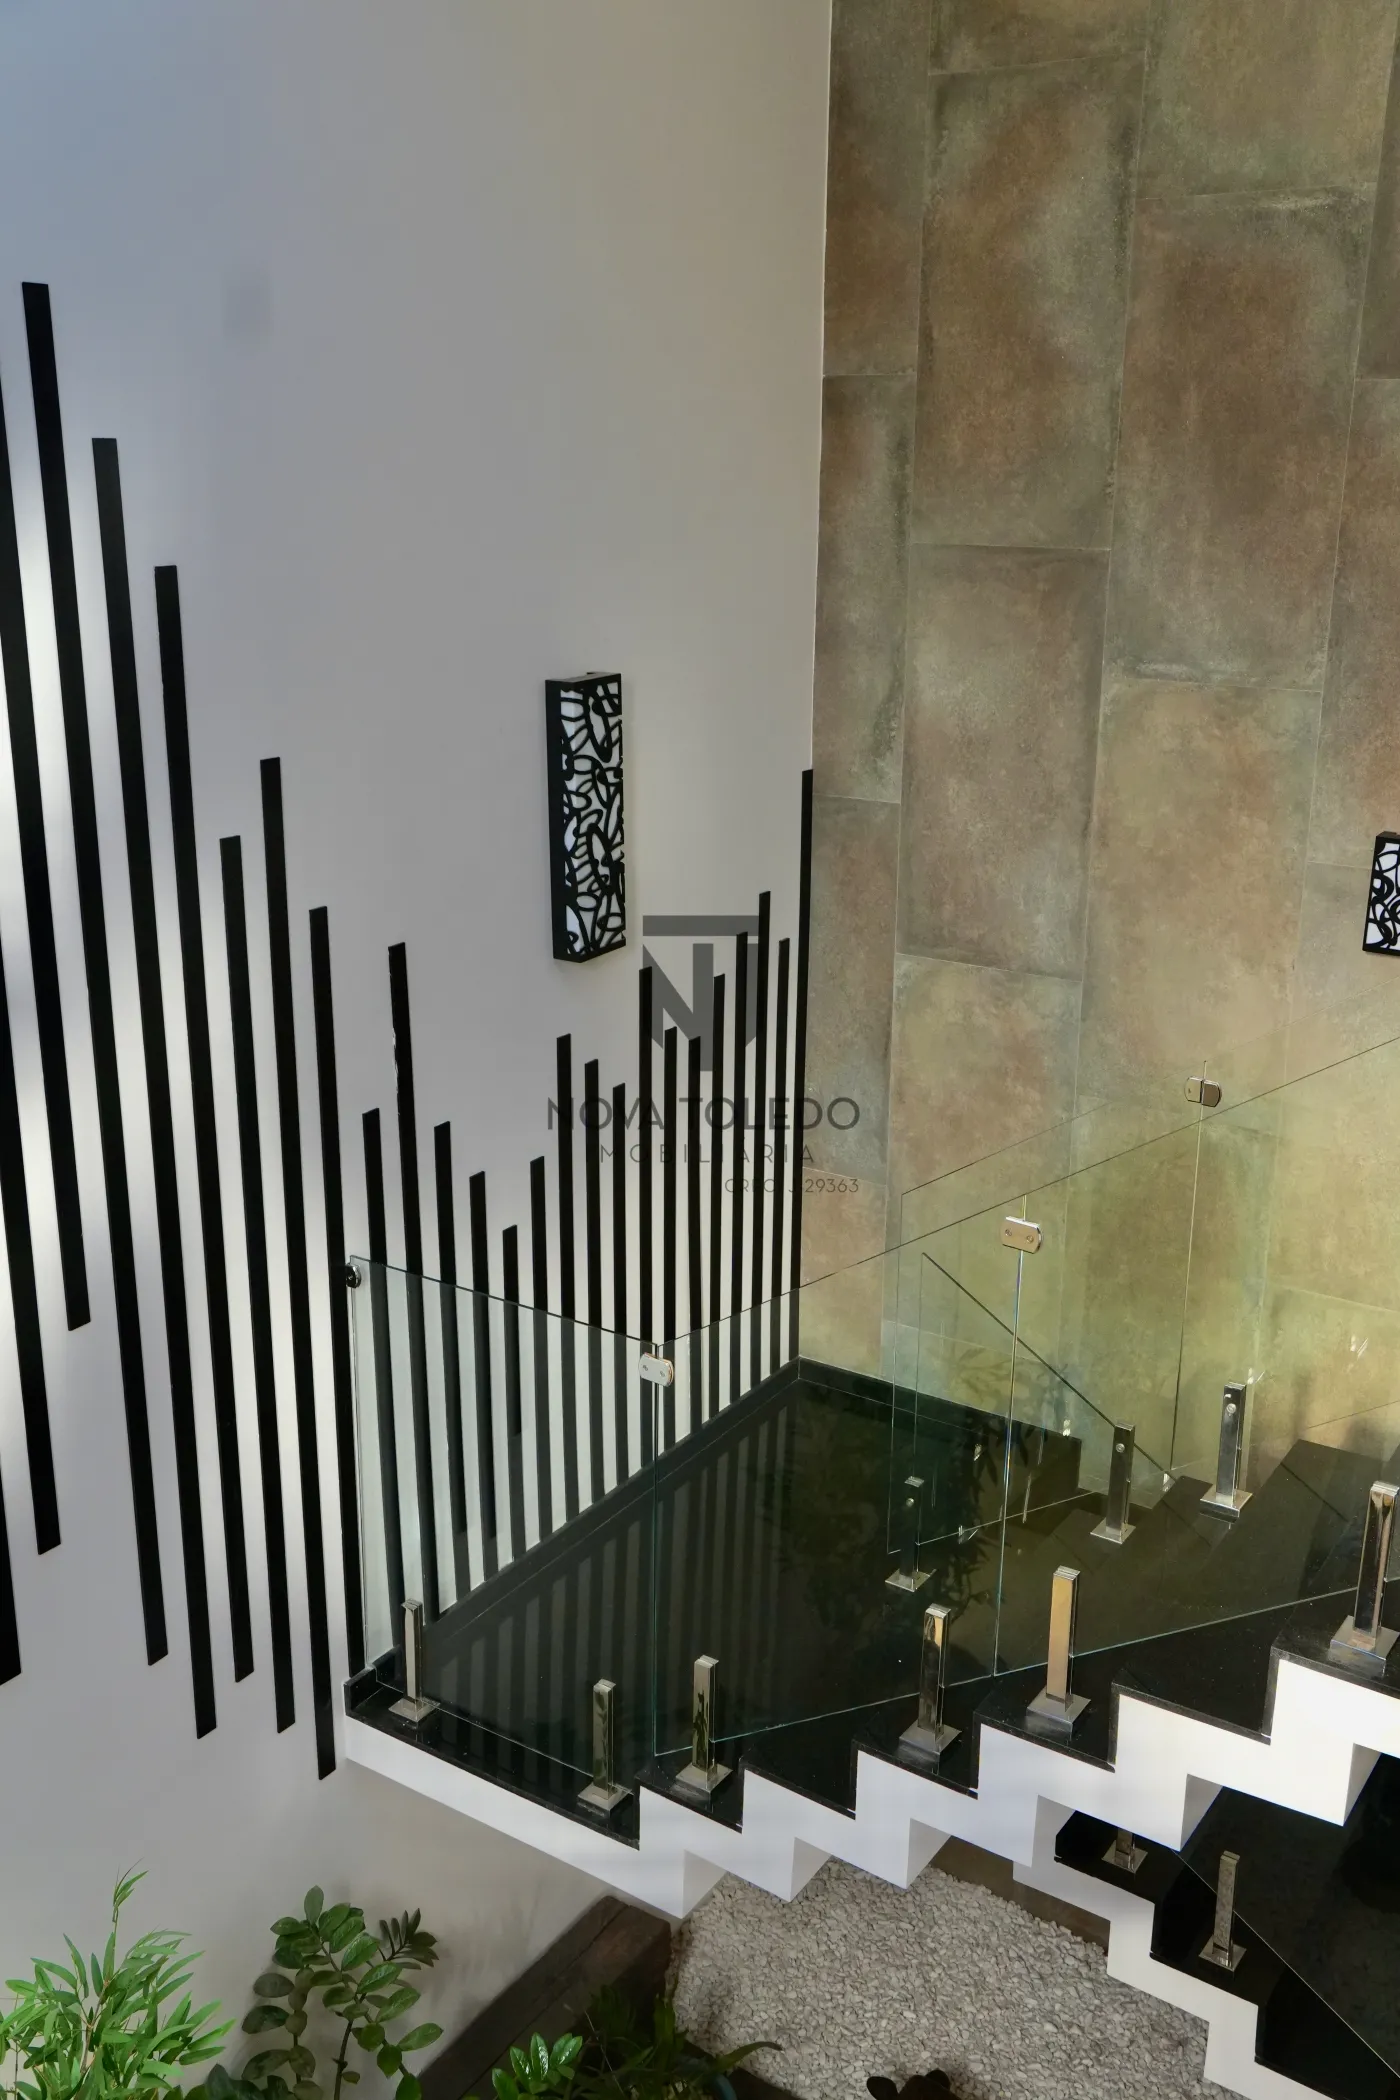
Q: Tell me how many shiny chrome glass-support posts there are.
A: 11